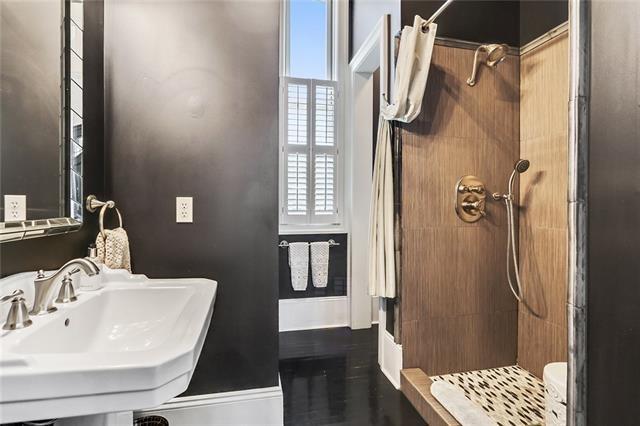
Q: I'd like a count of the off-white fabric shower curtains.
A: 1